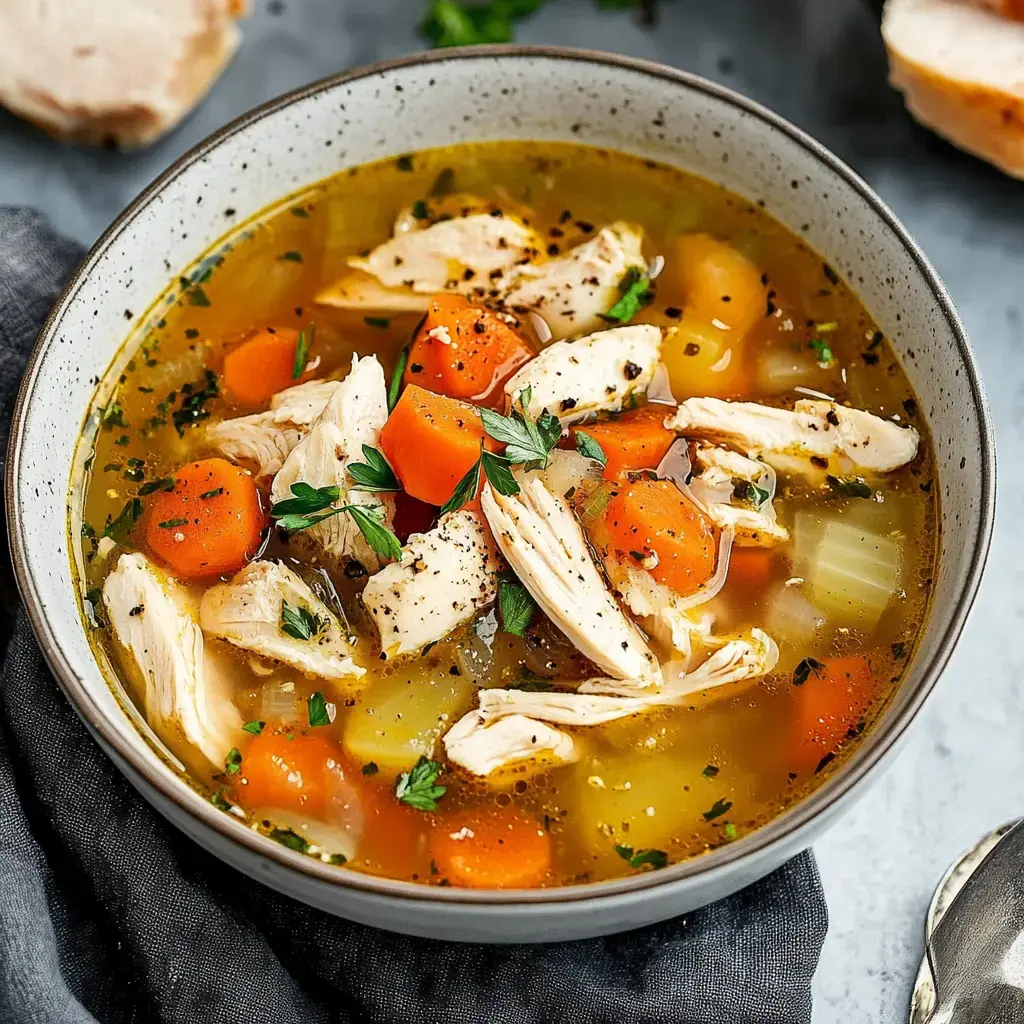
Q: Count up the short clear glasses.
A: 0